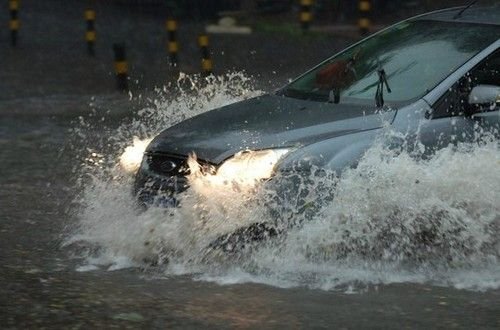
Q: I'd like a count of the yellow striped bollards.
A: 7